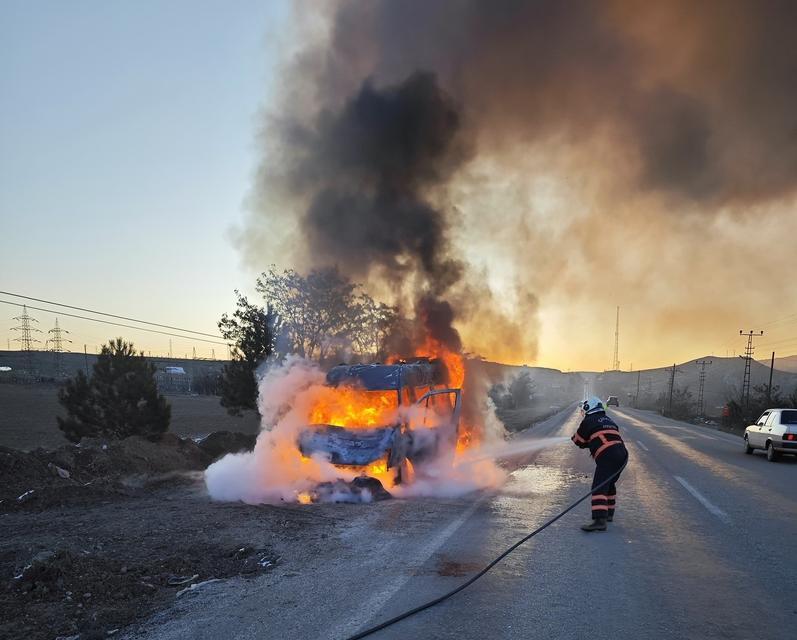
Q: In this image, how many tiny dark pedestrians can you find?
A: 0